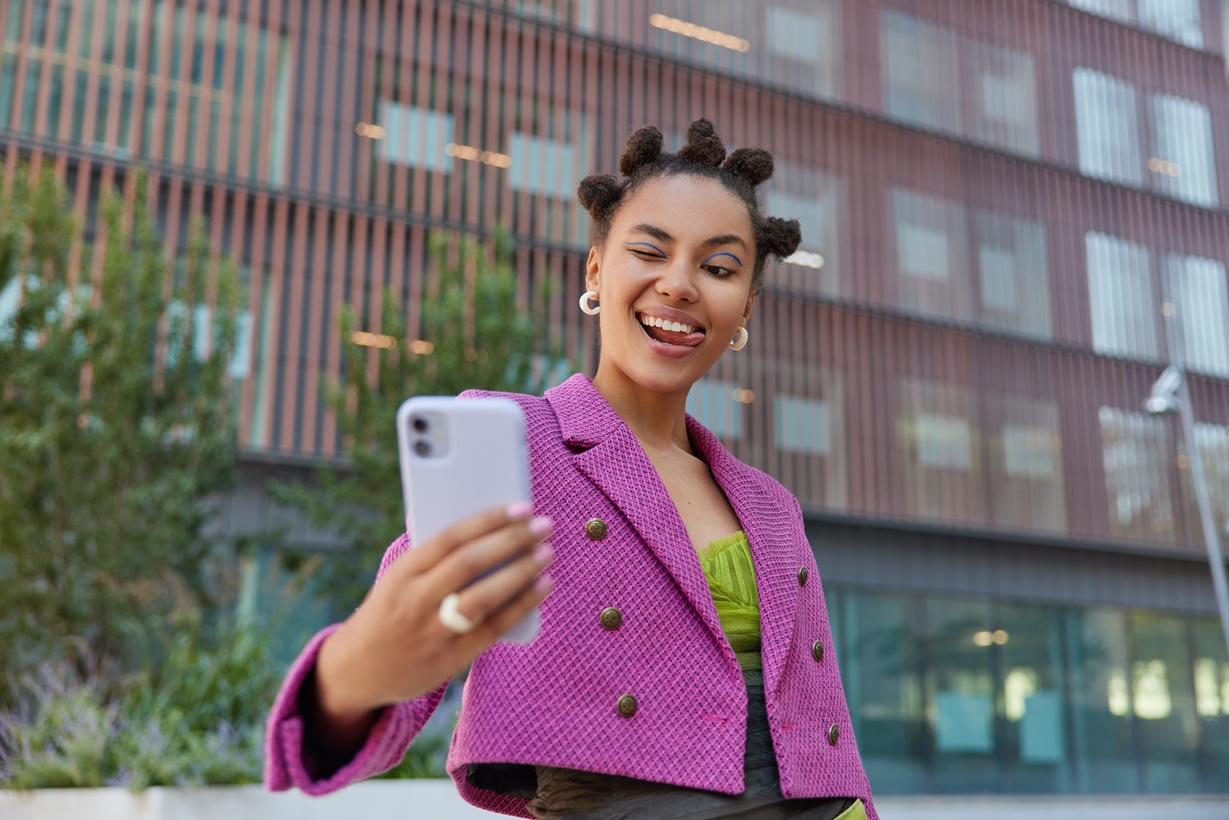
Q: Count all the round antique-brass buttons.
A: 6